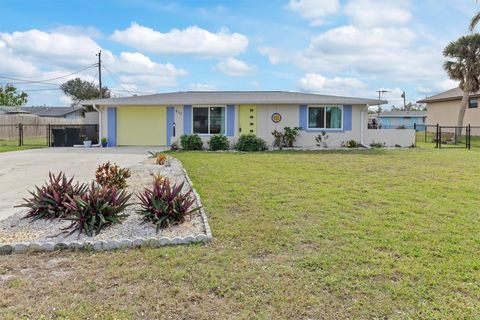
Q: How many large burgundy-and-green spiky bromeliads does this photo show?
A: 3